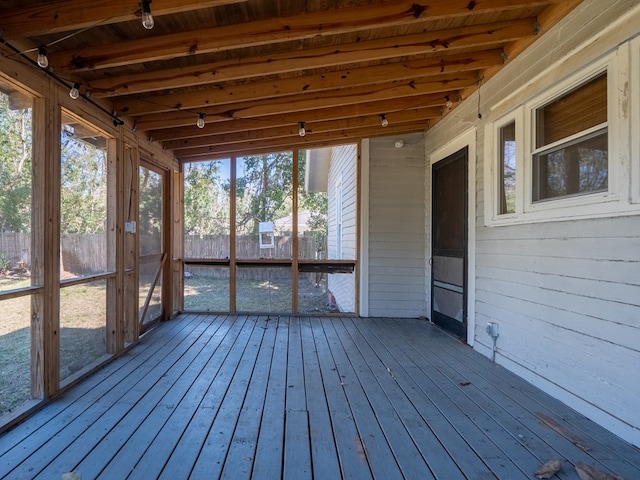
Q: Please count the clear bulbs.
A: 7